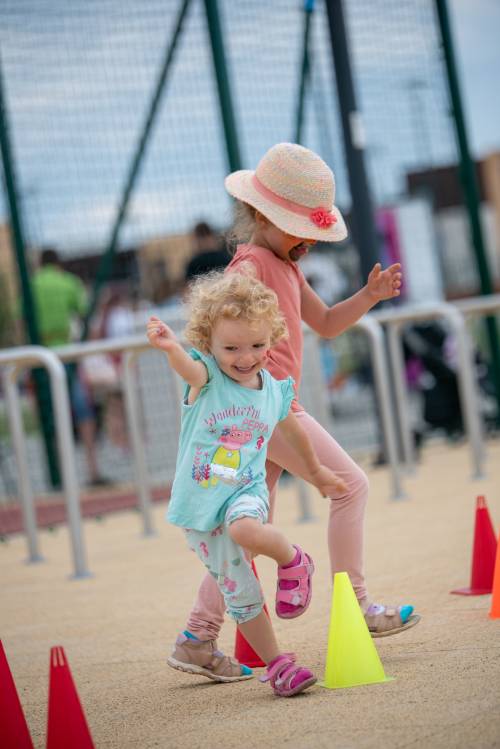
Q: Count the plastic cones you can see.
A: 6